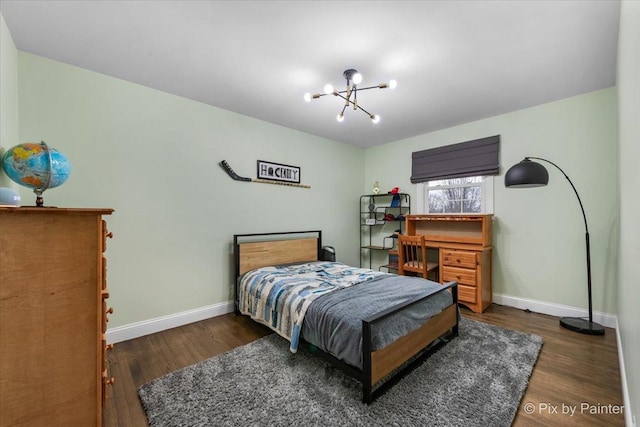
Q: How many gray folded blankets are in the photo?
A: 1